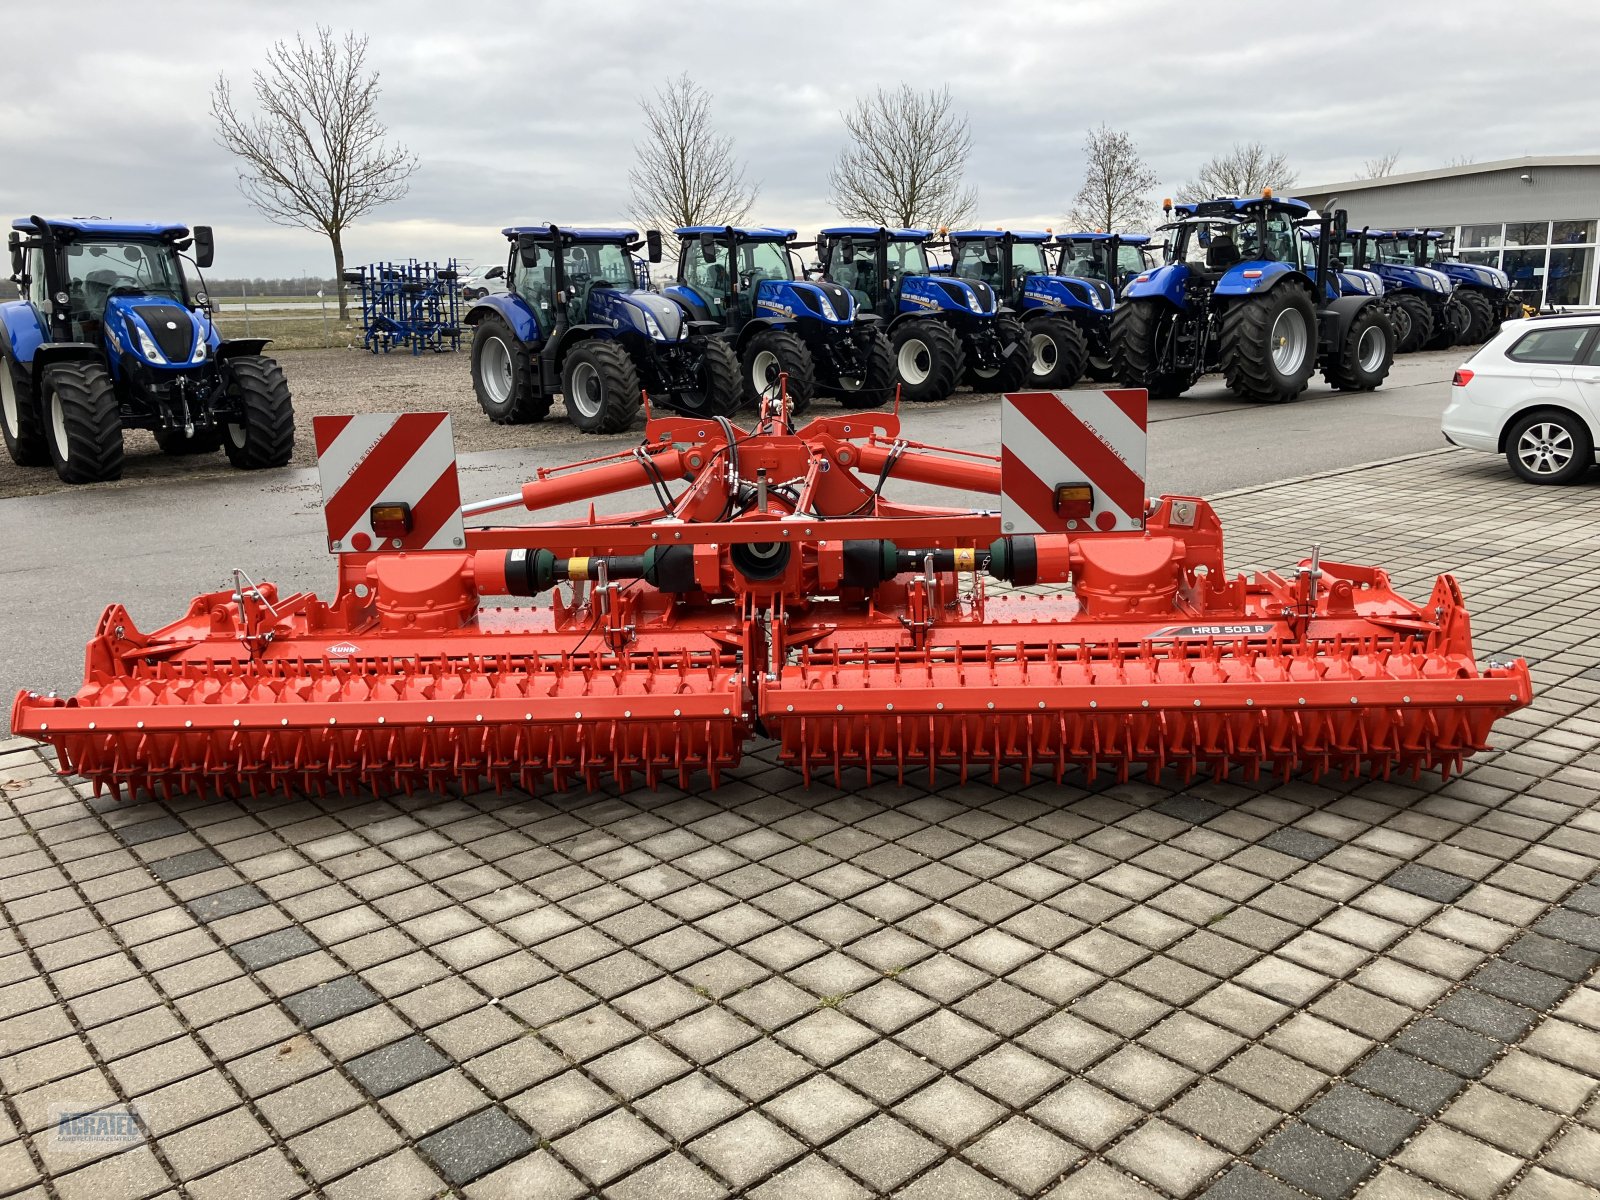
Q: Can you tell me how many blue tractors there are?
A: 10